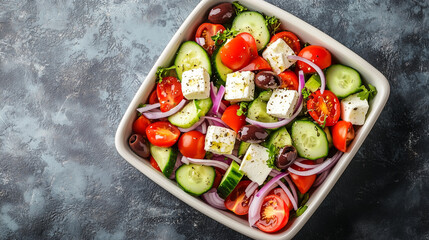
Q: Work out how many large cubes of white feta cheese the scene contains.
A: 7